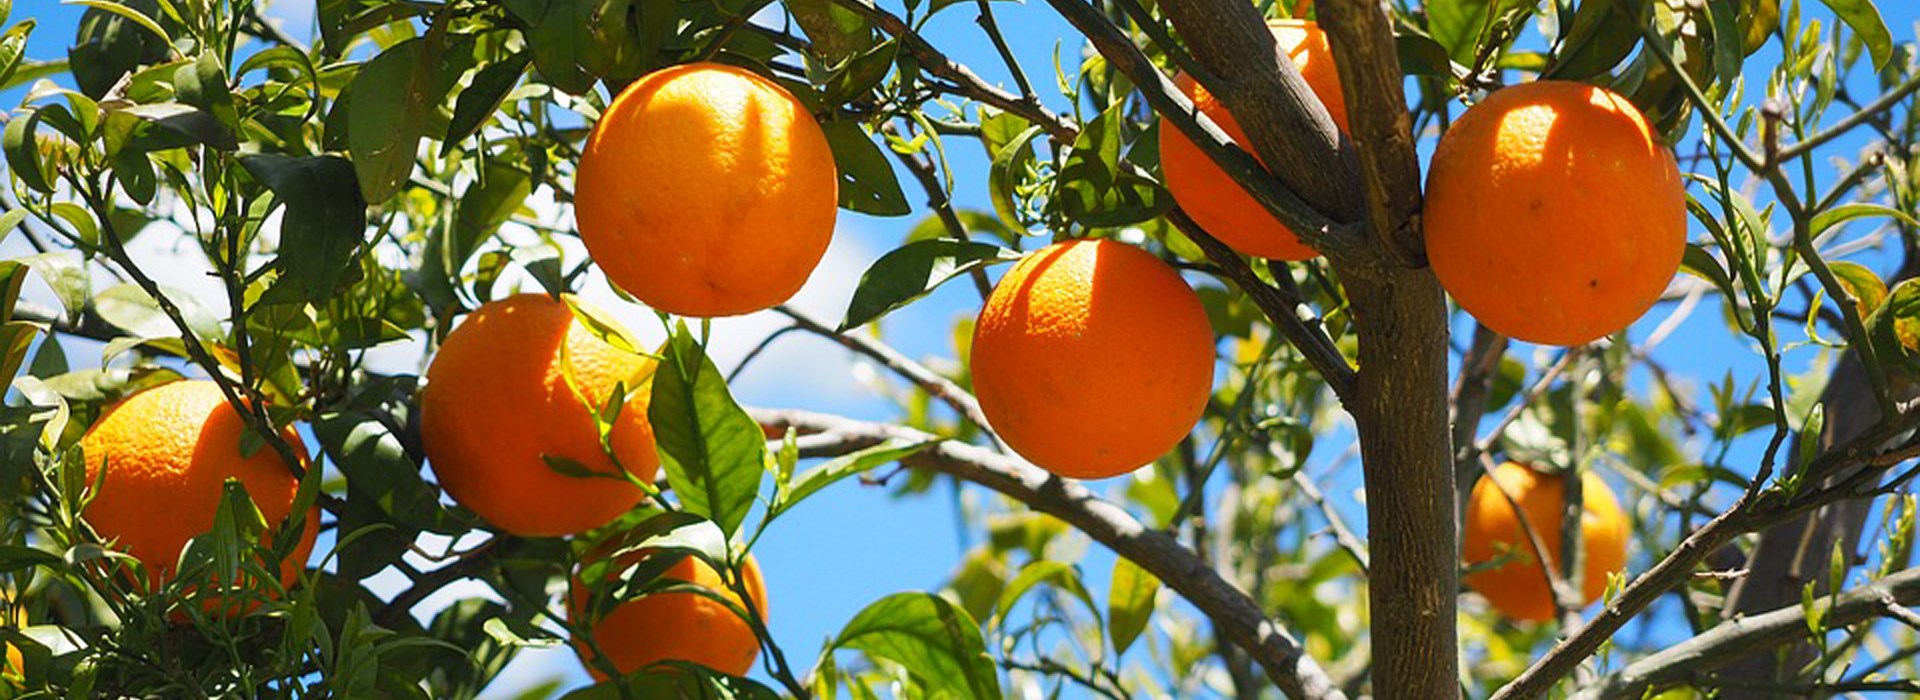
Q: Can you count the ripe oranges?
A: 8